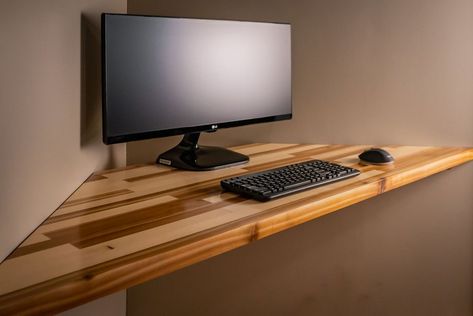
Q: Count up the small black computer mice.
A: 1